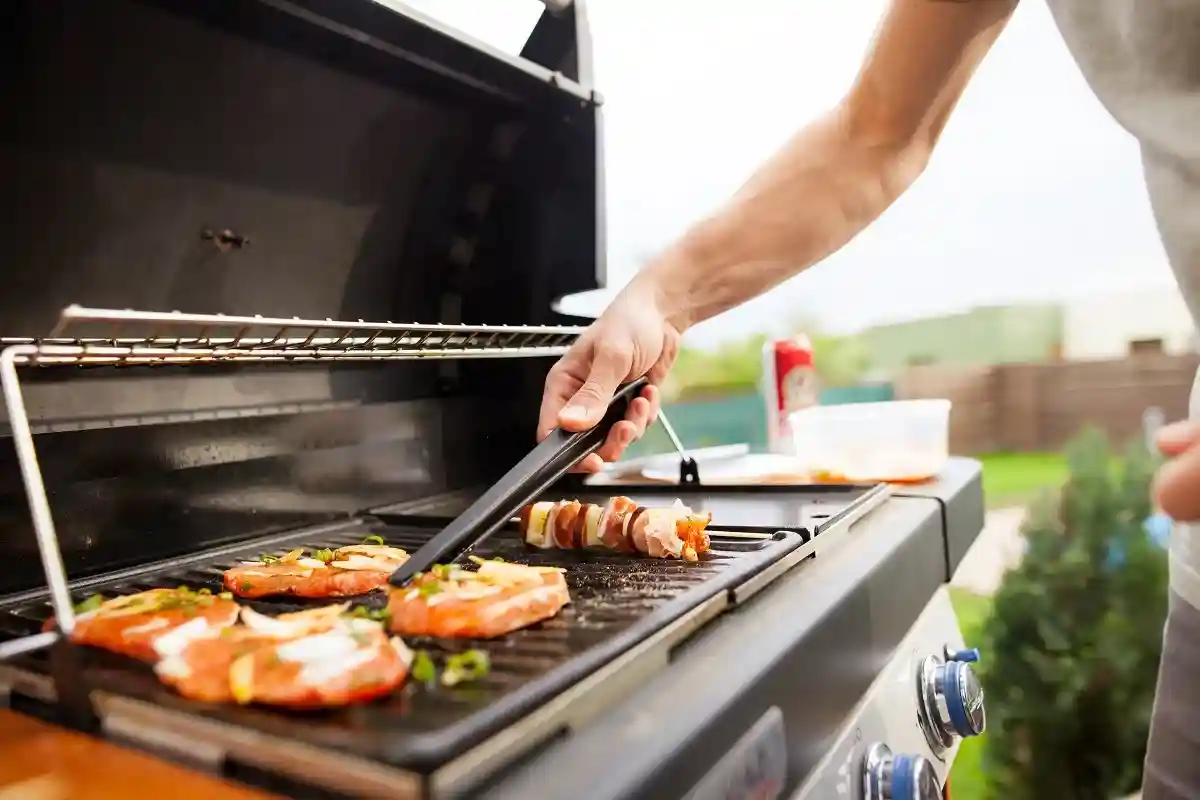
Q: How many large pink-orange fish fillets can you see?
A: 4